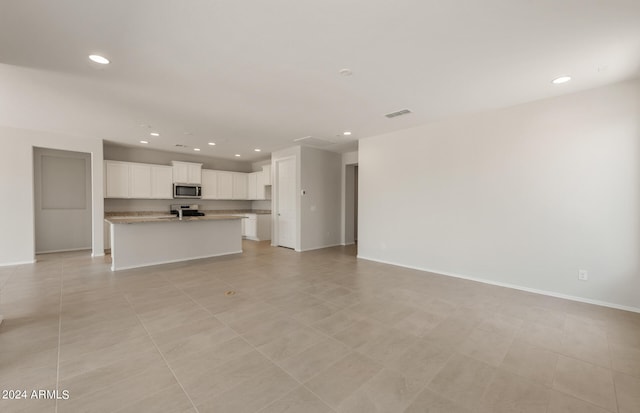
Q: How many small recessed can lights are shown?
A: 9